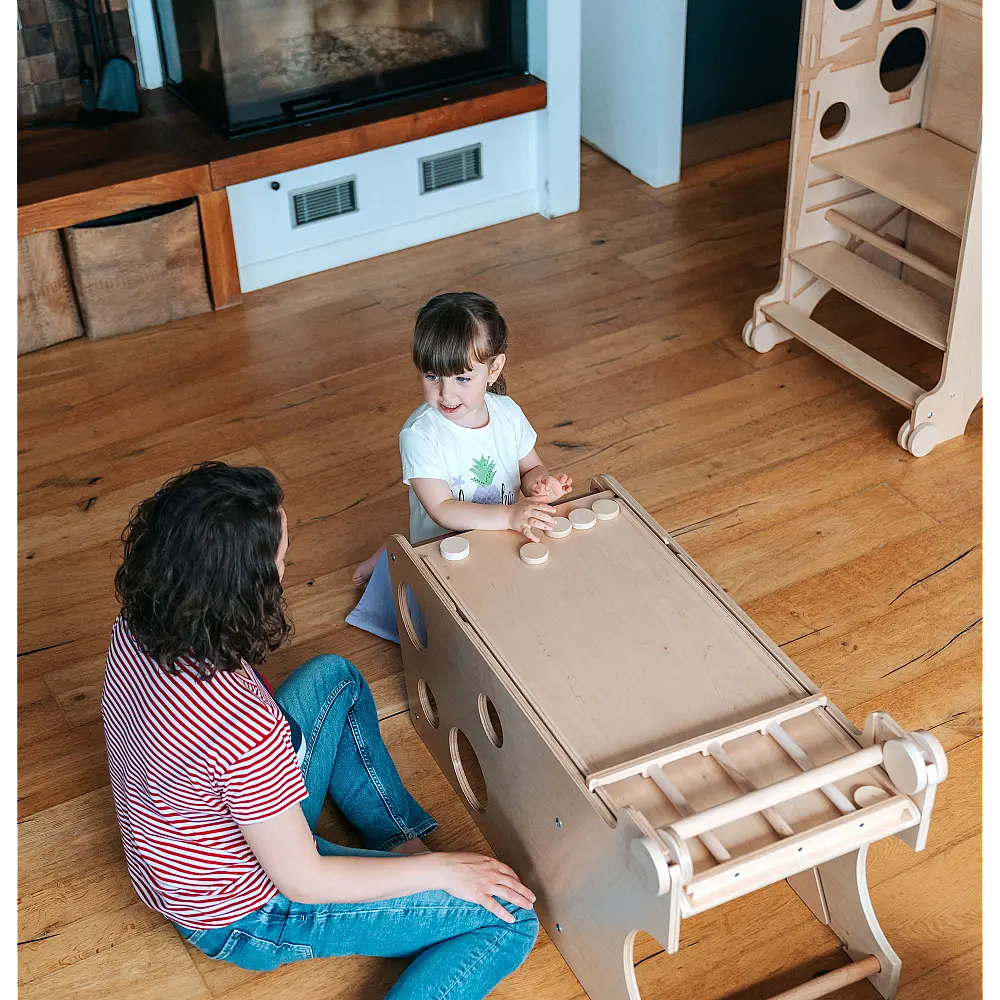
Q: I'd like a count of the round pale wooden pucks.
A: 6